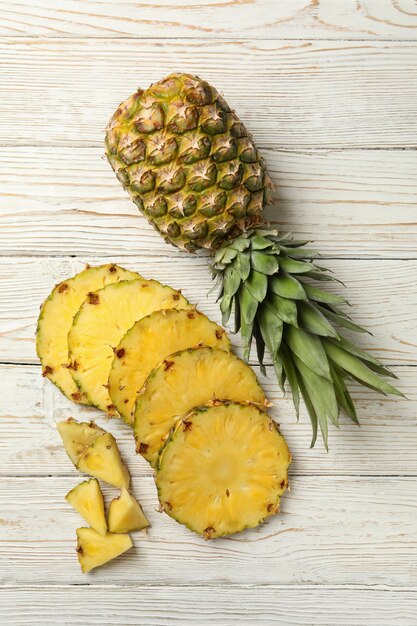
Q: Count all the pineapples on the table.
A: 1